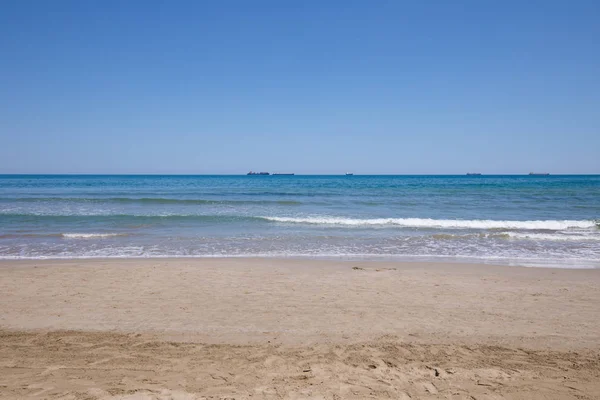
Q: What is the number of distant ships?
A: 5